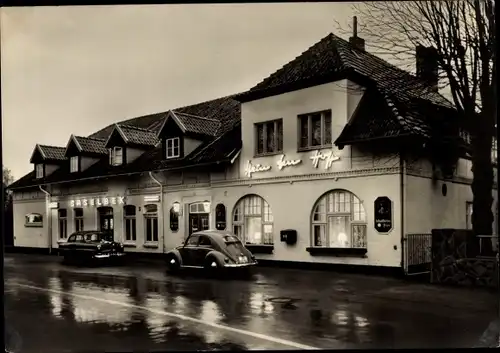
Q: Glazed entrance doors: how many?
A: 2